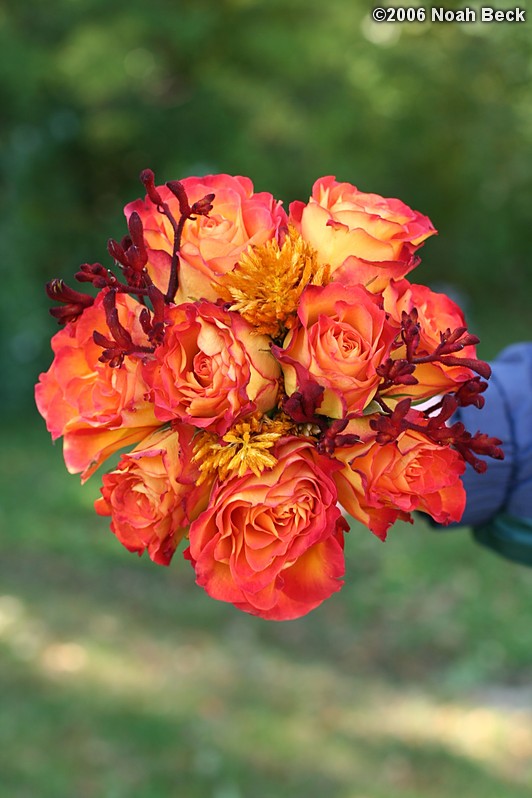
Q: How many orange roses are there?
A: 9